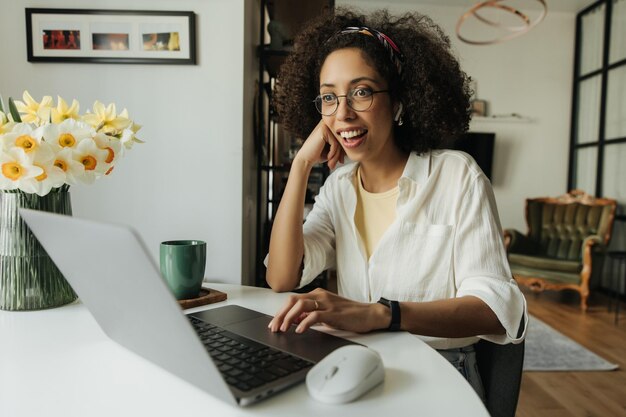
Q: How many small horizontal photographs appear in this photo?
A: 3